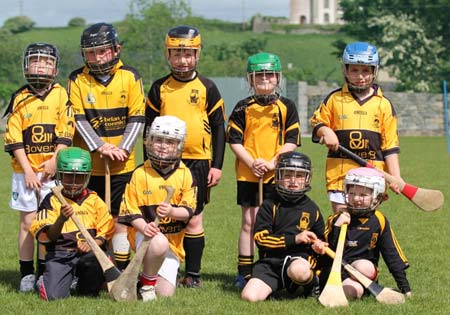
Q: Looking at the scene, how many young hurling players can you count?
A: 9